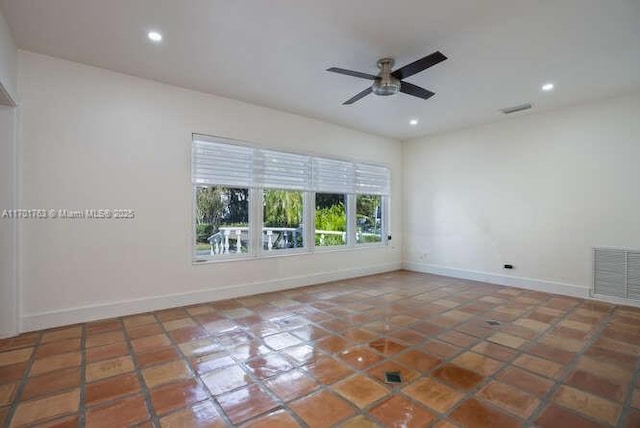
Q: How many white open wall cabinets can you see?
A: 0